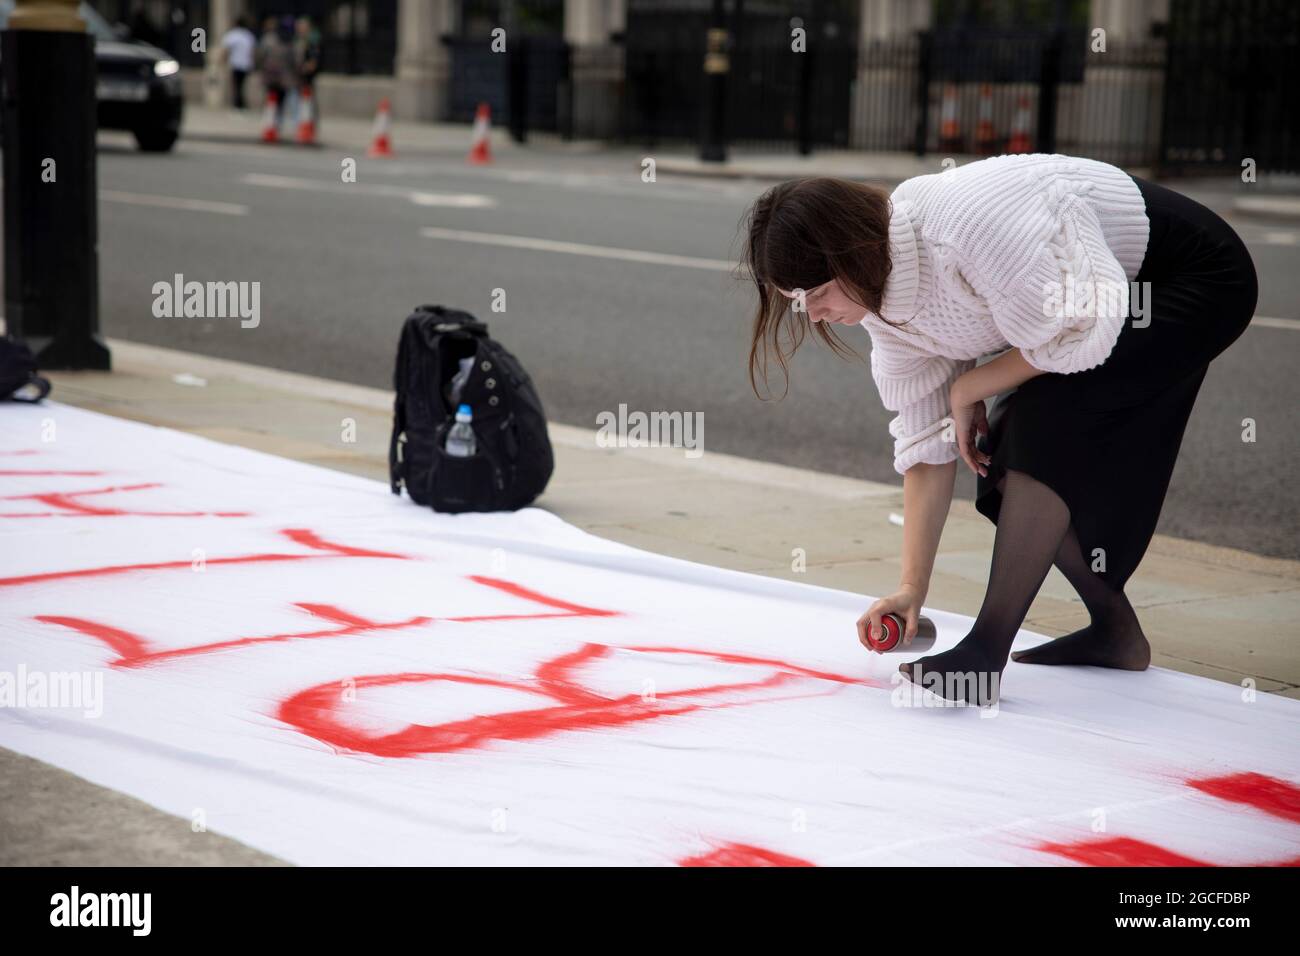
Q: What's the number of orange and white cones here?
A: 7